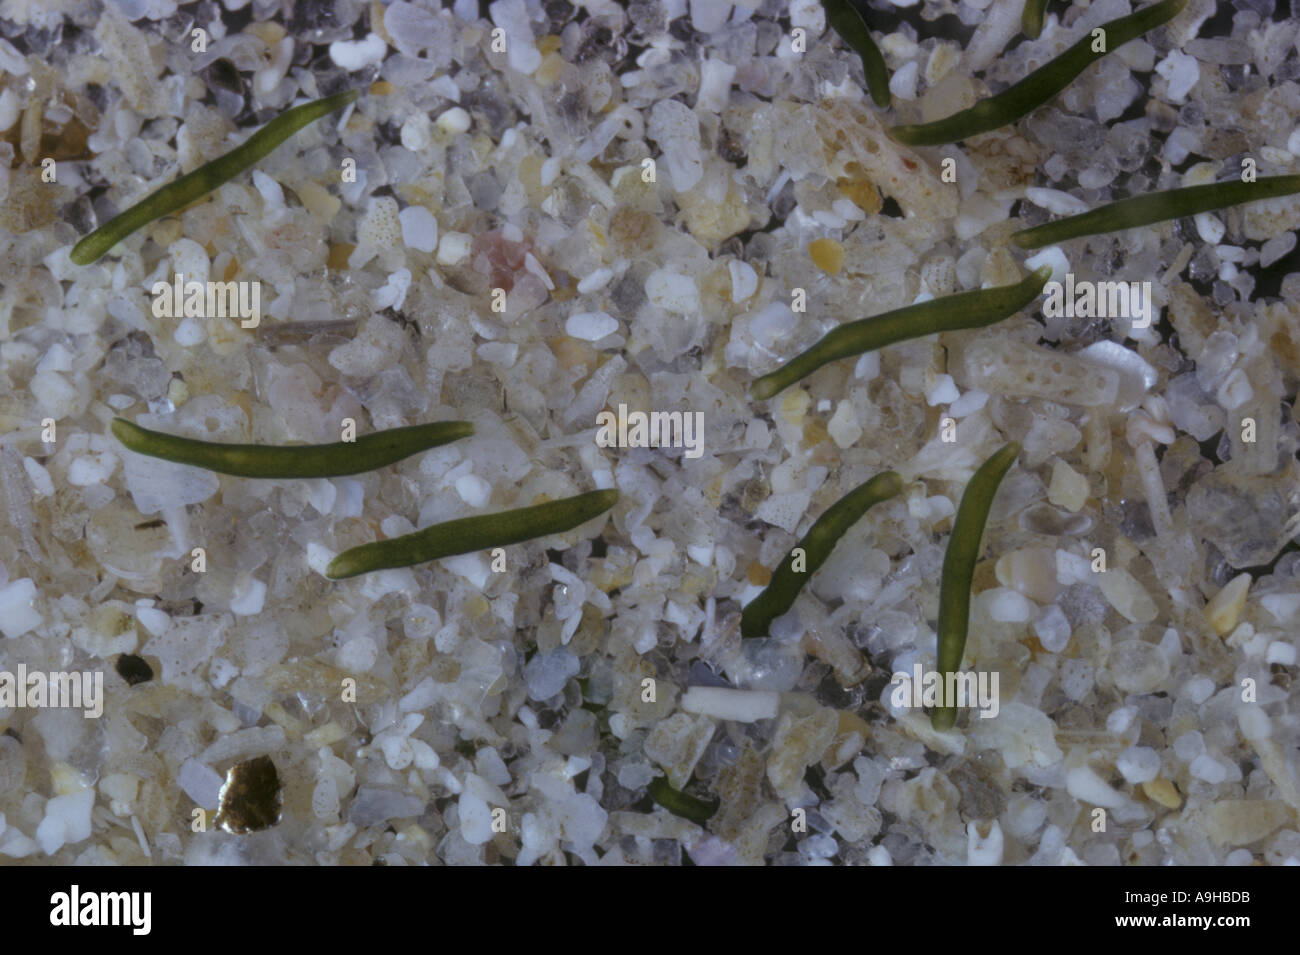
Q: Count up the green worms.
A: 11